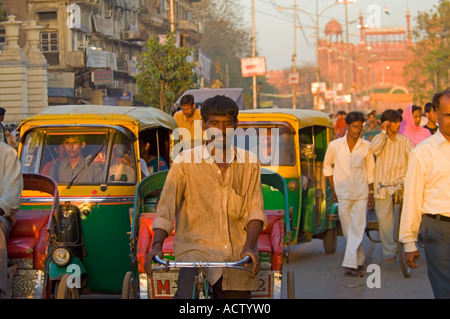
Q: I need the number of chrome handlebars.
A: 1